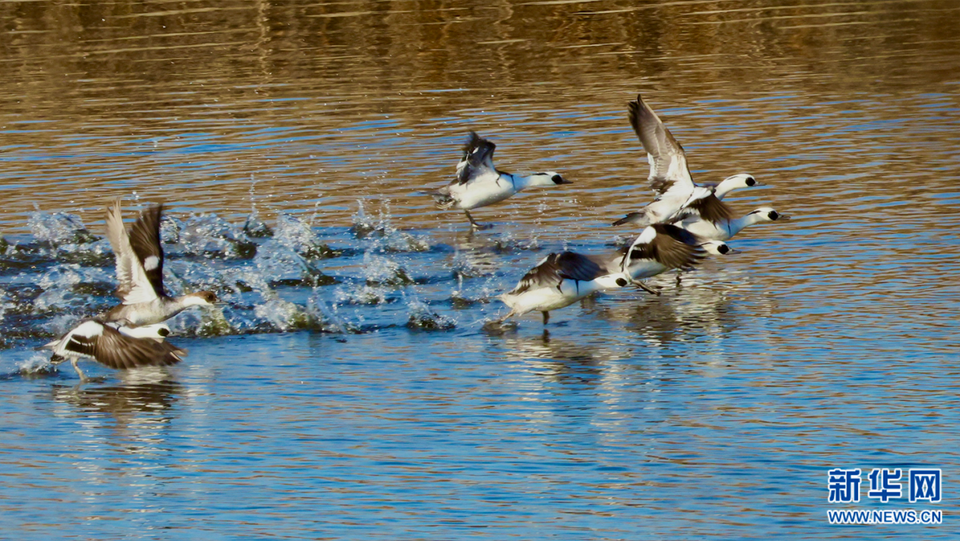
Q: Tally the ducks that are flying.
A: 7